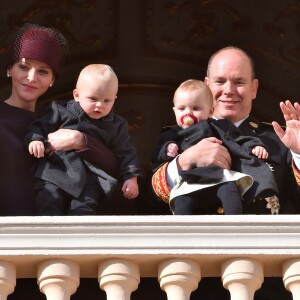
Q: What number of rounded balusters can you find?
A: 6